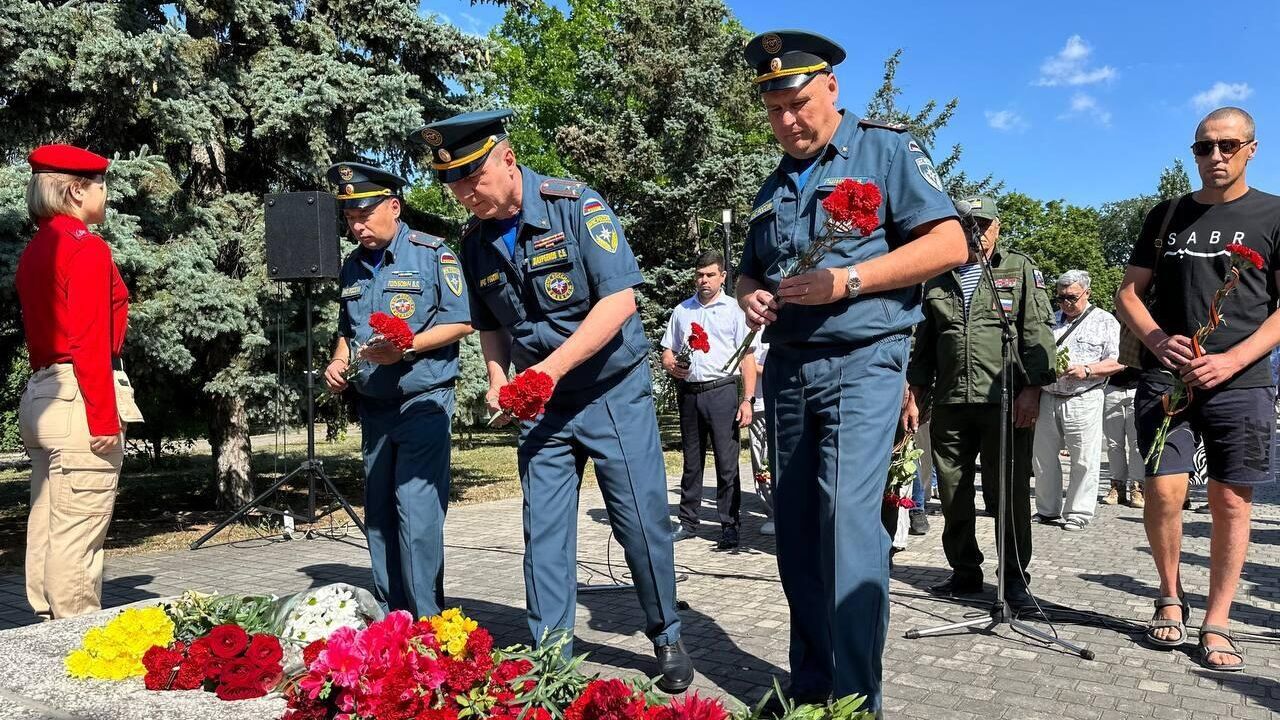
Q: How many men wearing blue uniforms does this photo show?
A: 3